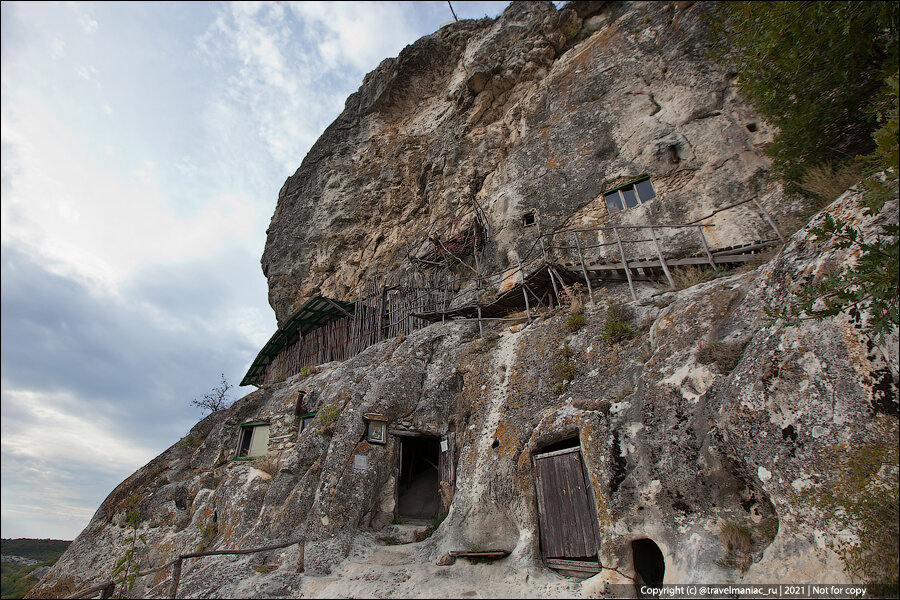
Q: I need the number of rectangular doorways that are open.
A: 1